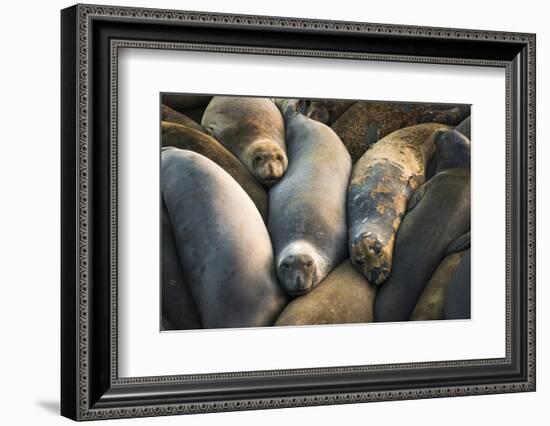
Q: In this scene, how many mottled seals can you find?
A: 1